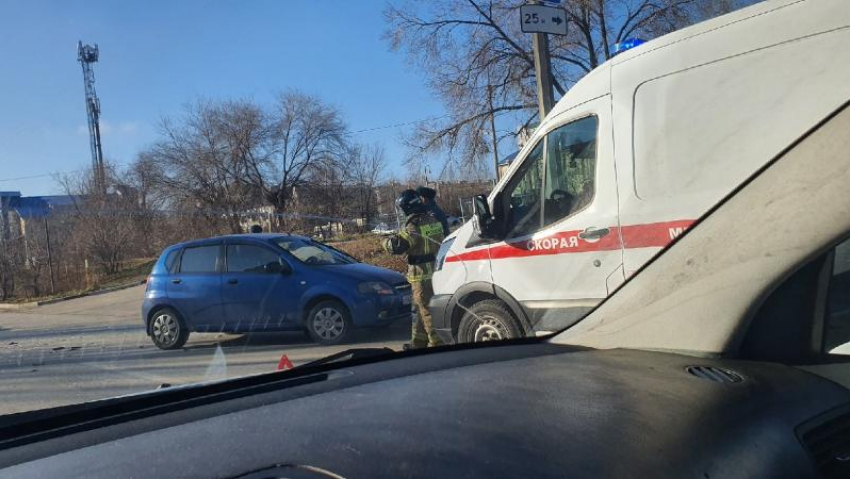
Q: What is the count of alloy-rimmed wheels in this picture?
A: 2